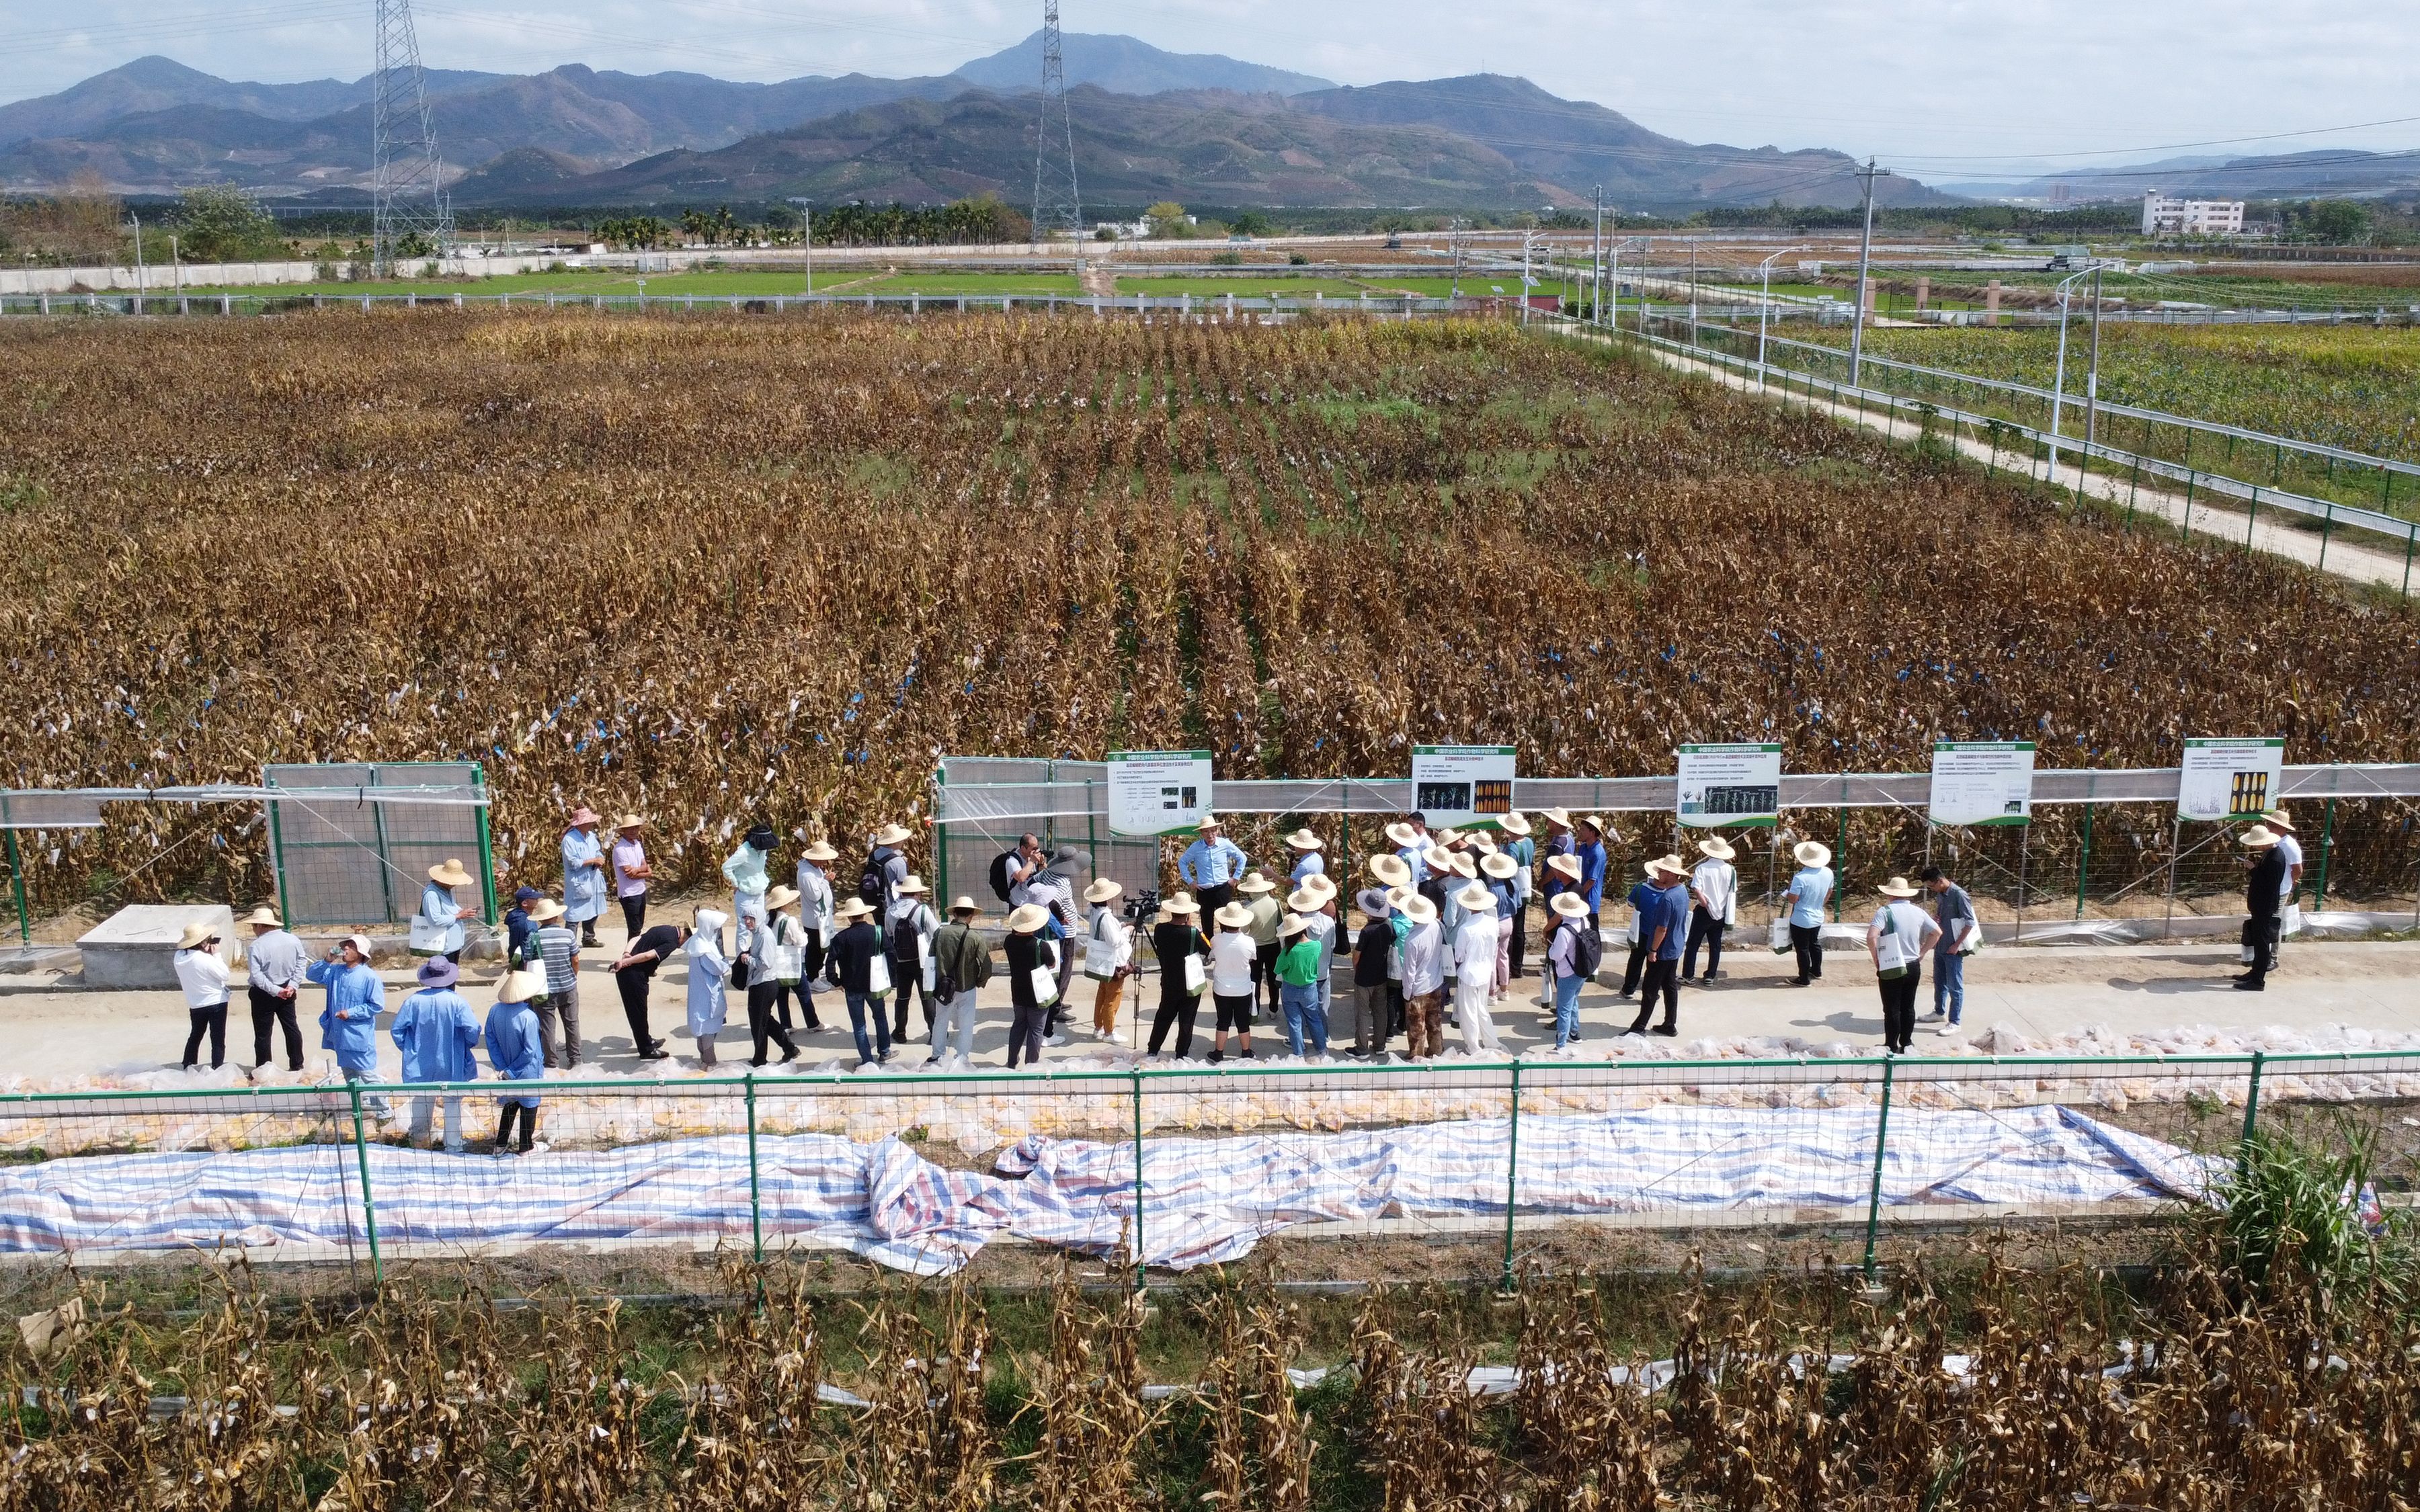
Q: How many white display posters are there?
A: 5